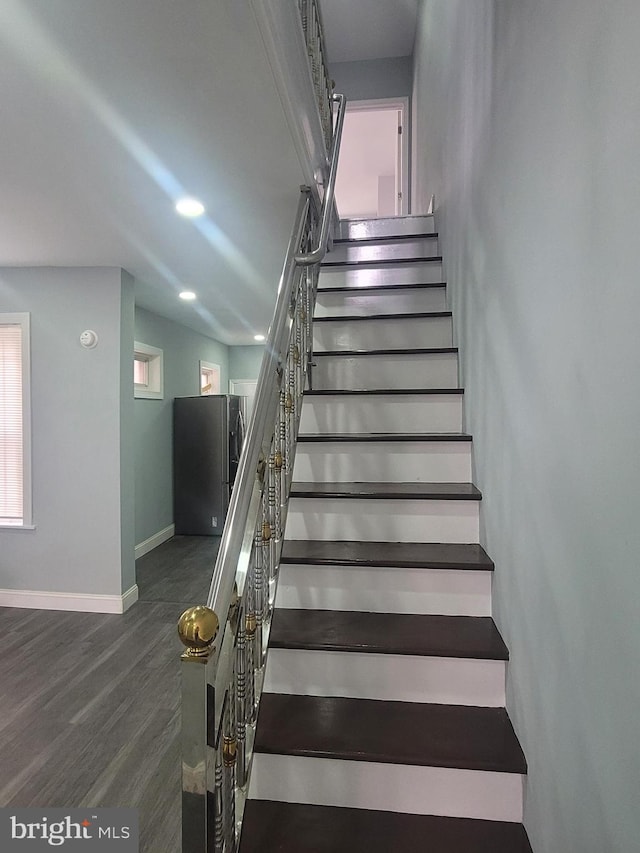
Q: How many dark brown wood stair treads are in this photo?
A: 12